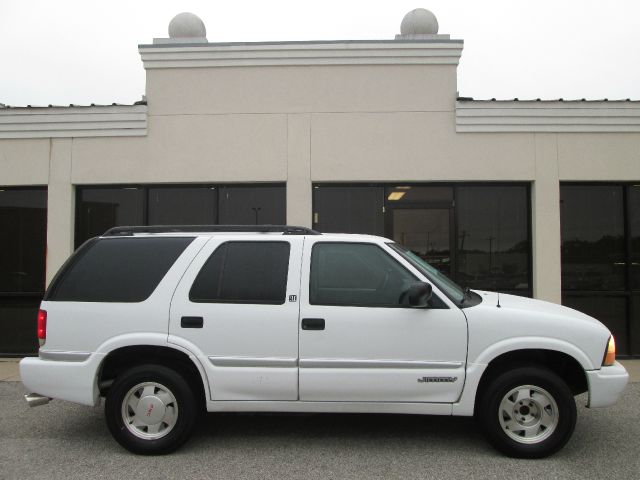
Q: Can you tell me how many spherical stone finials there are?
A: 2